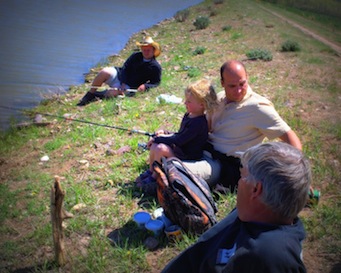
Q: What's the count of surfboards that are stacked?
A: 0